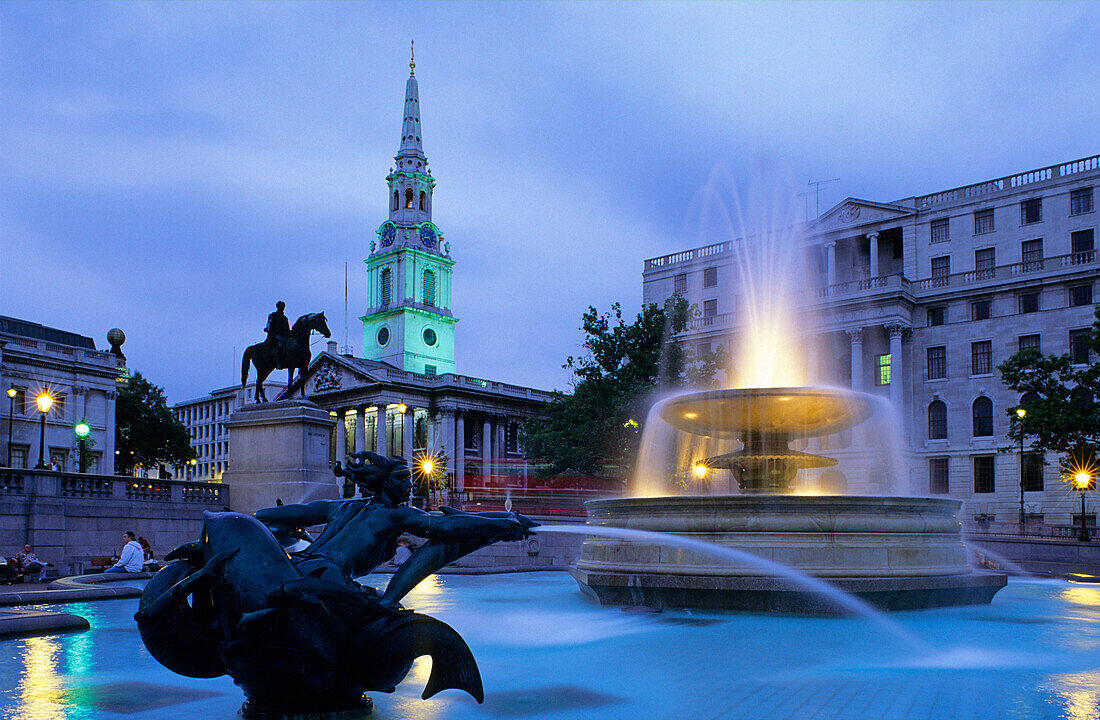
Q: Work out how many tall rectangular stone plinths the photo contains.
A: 1